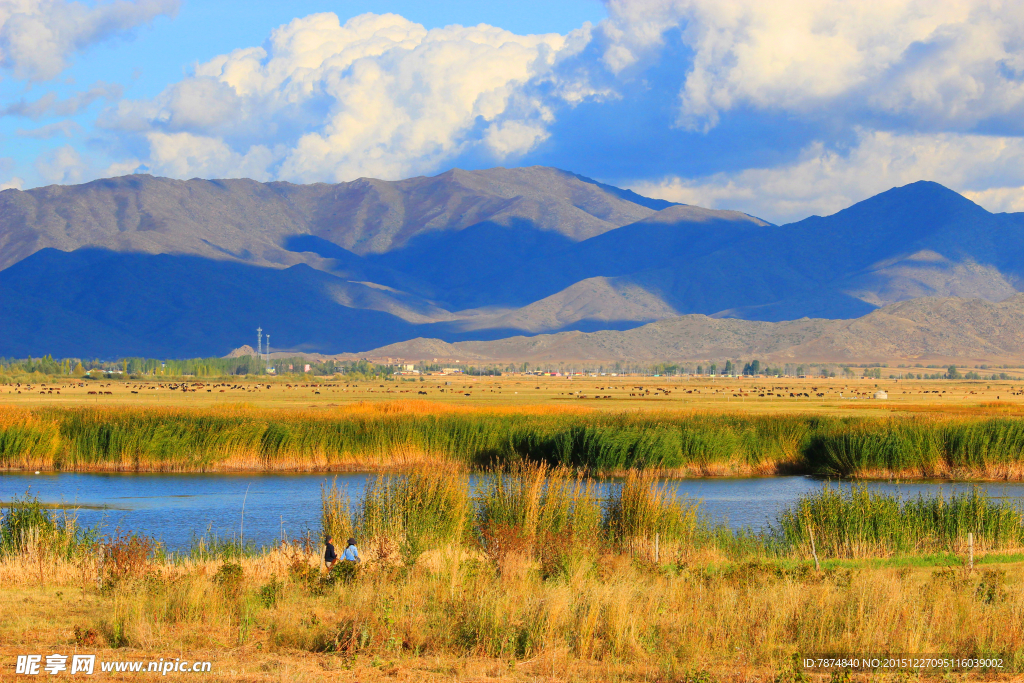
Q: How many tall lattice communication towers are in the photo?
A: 2